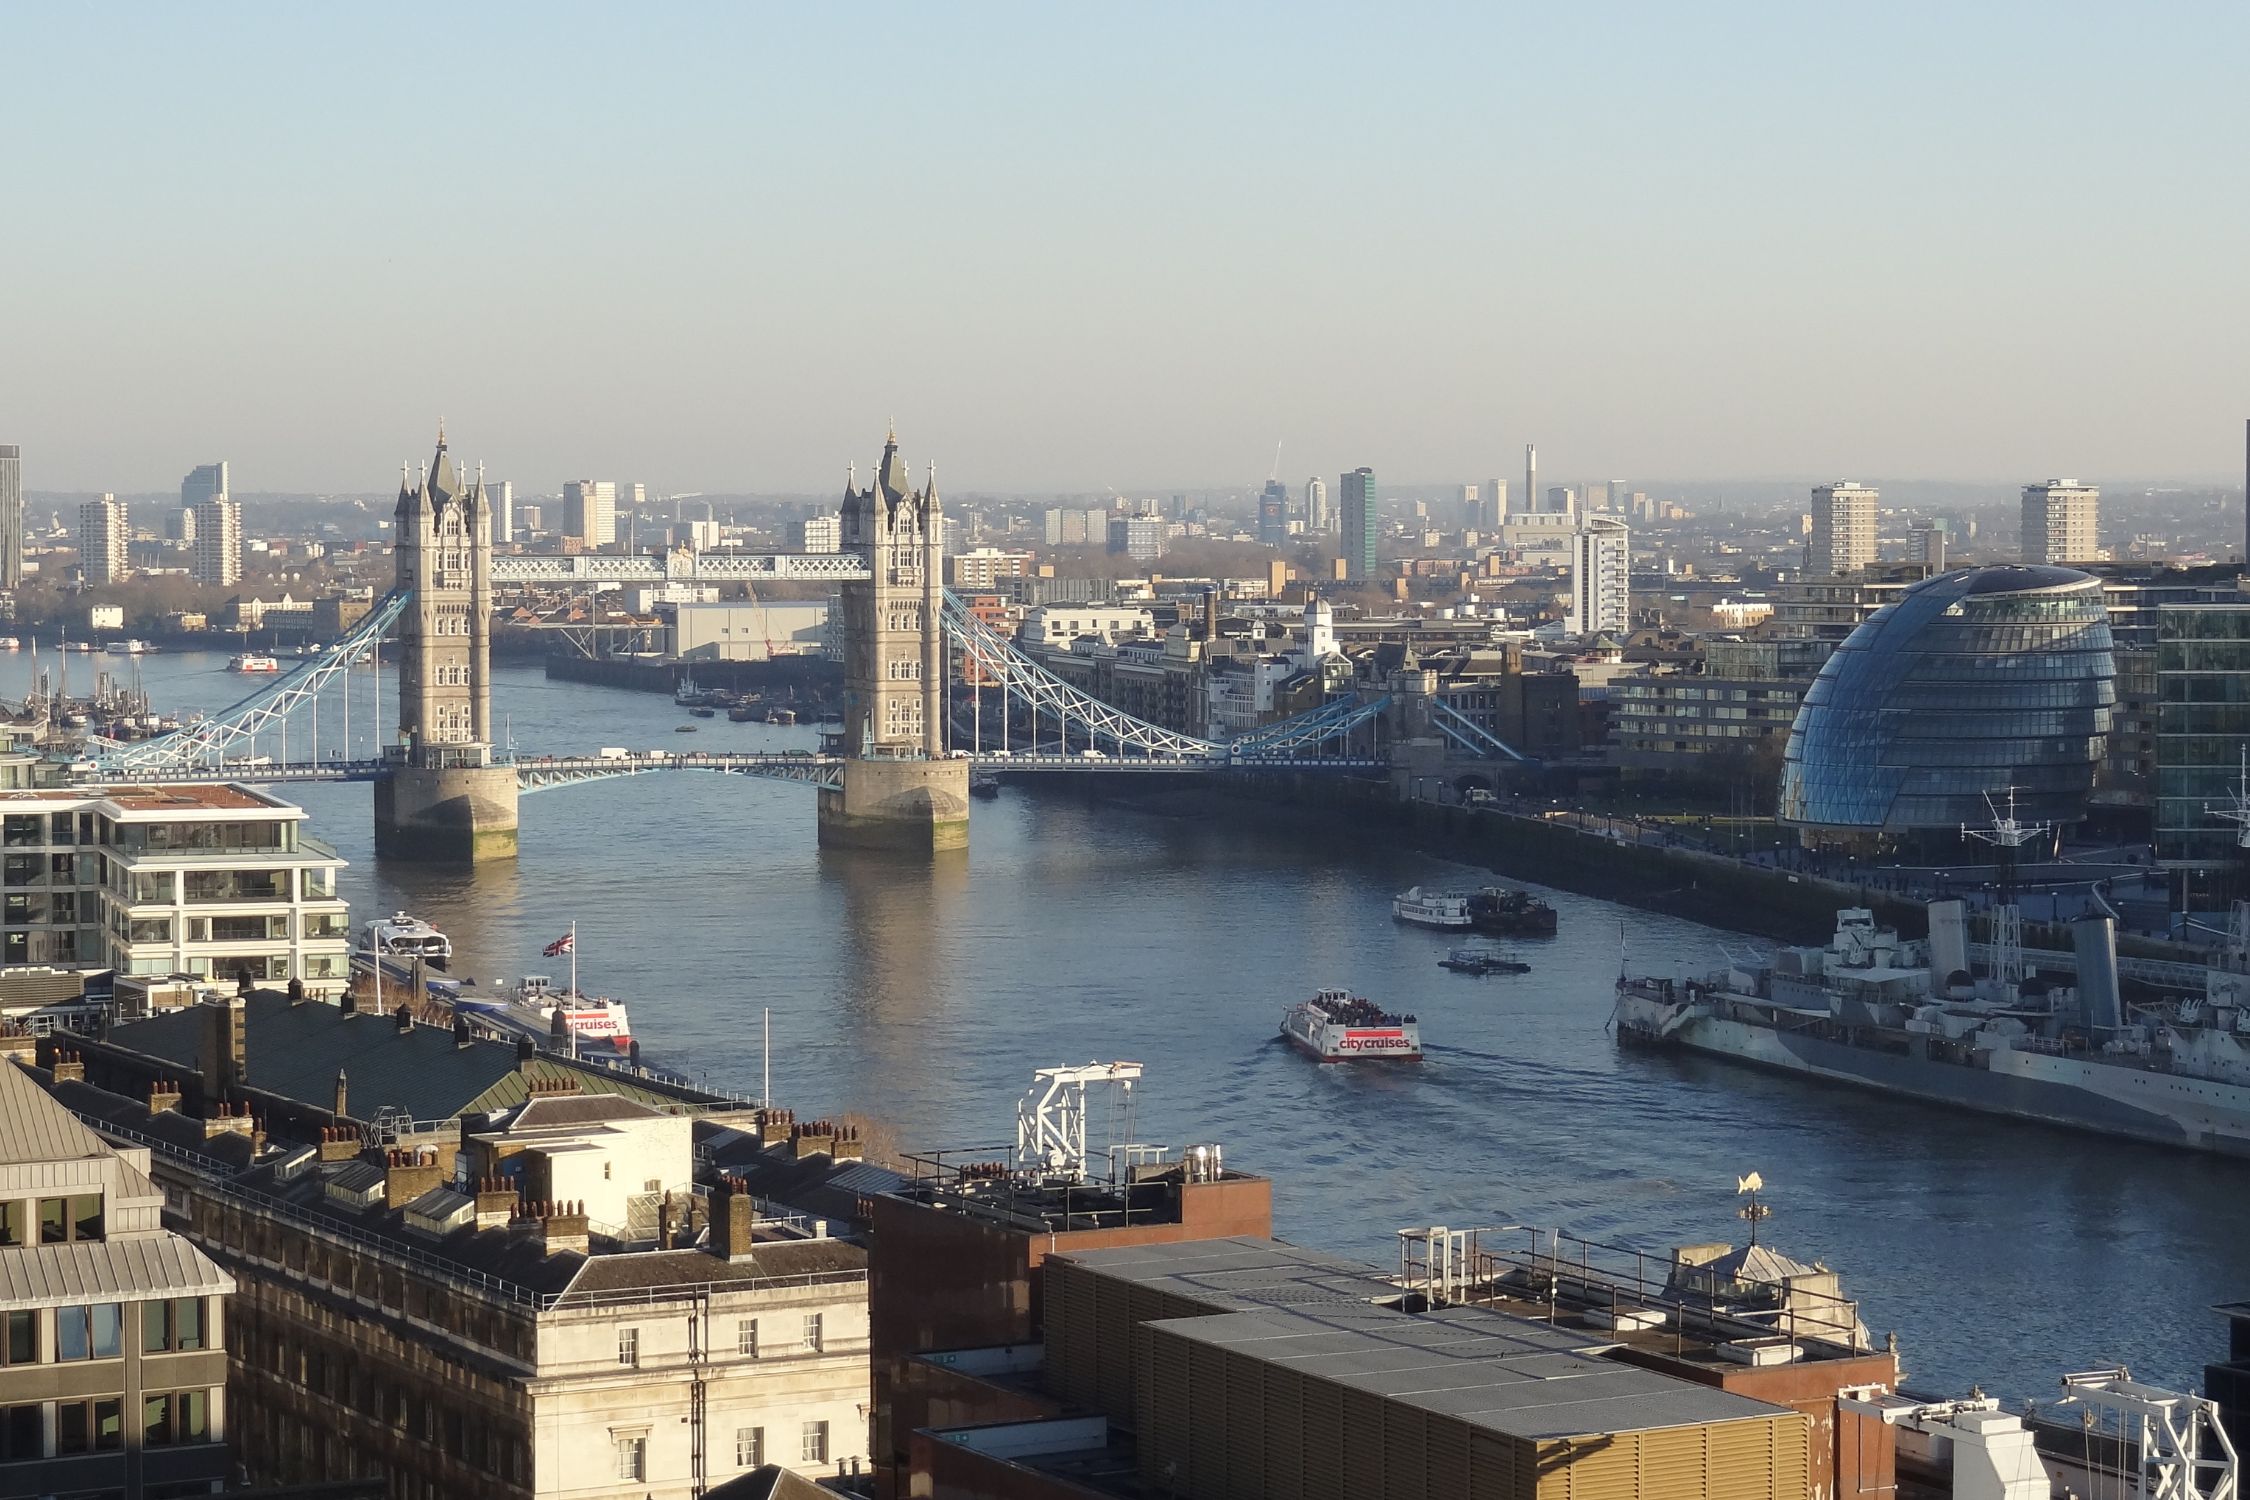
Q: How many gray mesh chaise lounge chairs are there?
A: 0